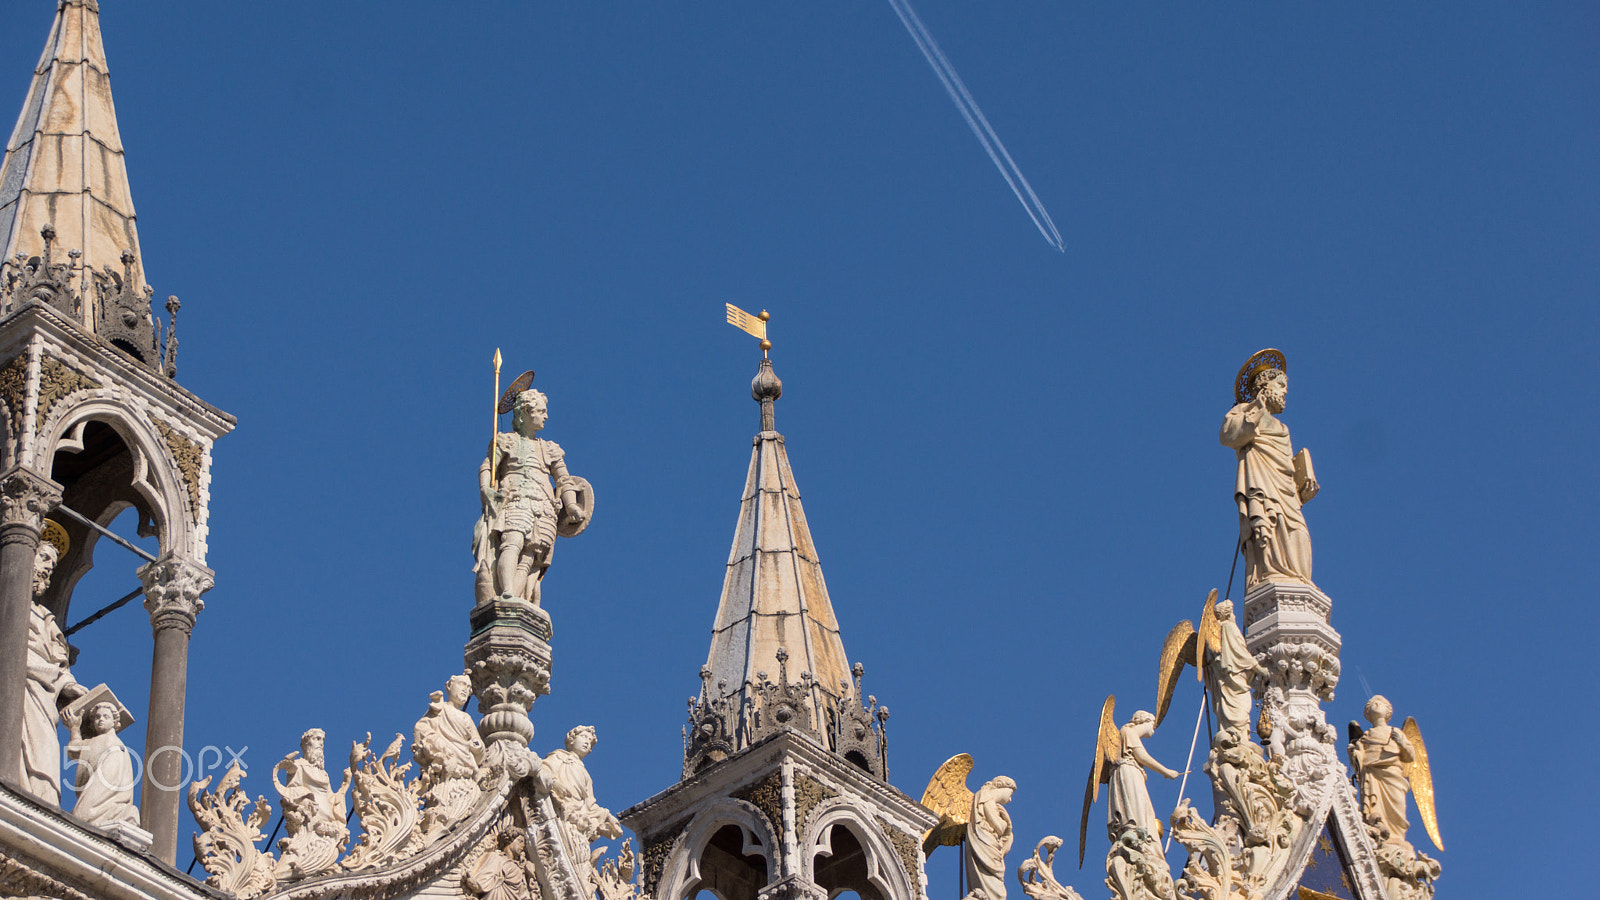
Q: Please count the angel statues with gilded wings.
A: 4